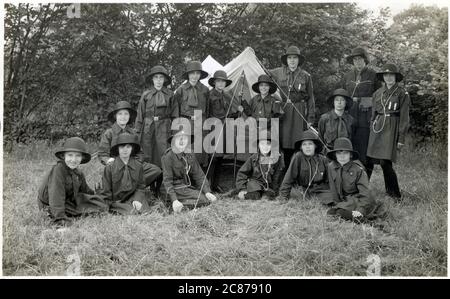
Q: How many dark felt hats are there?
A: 15